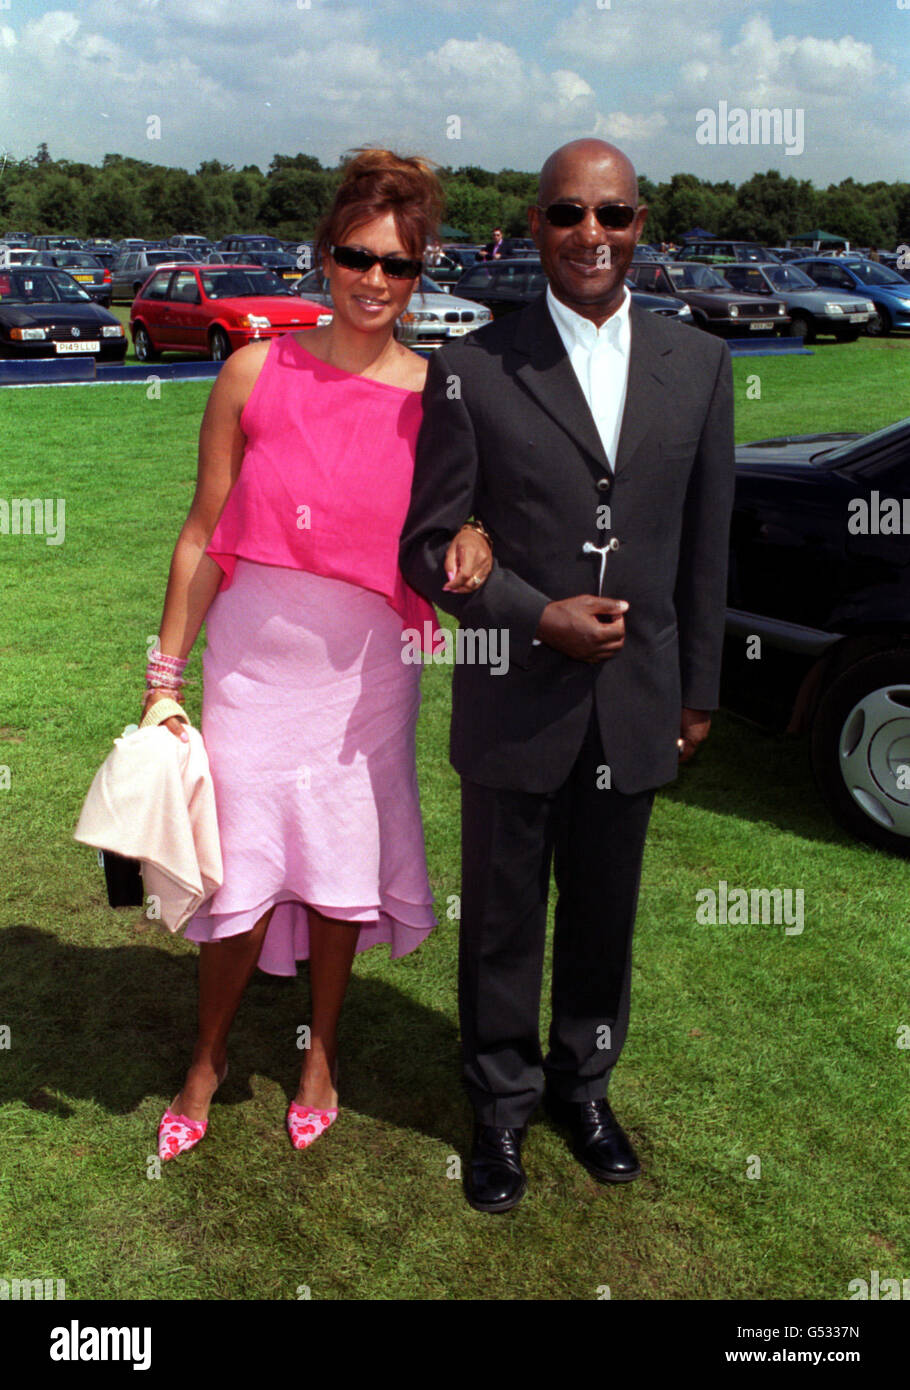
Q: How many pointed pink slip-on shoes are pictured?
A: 2